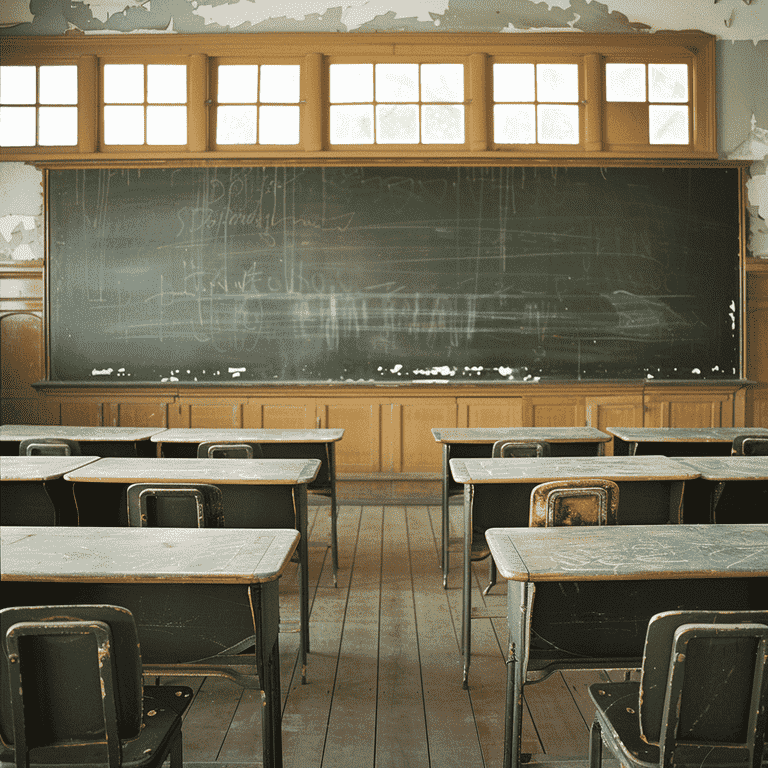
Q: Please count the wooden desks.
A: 10